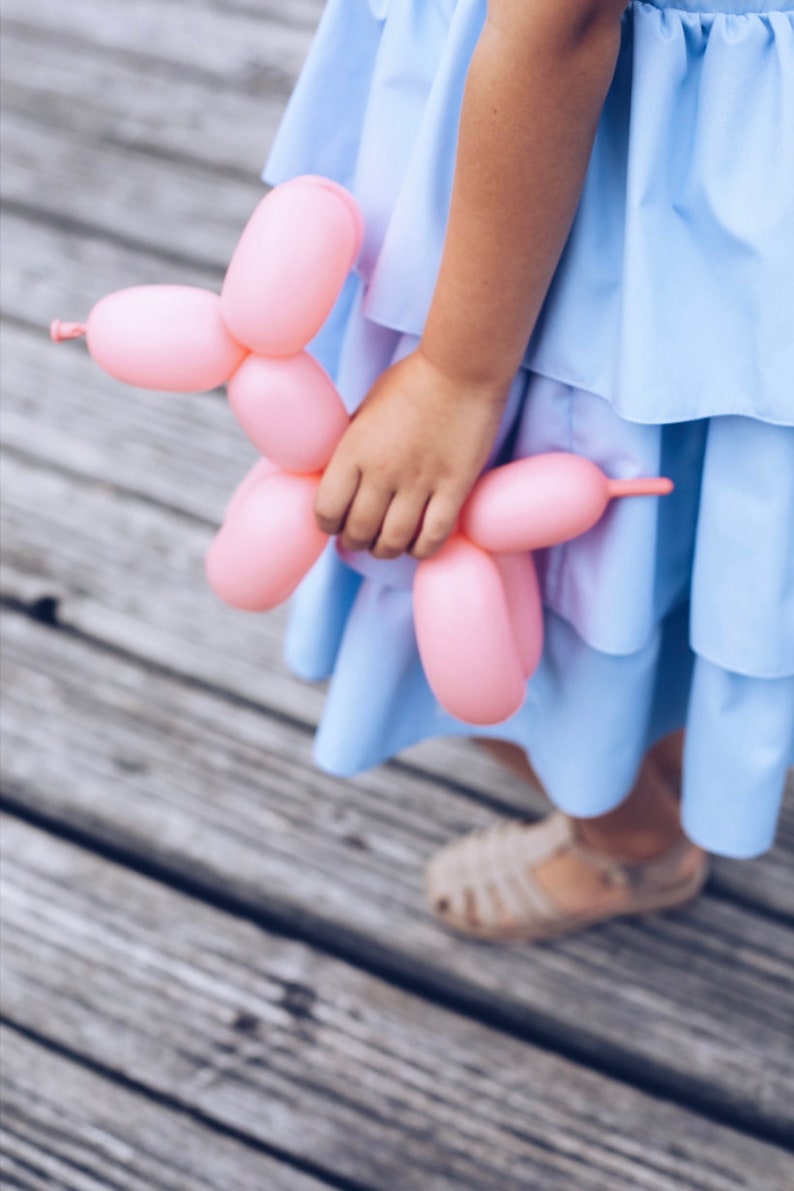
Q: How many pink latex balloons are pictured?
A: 1